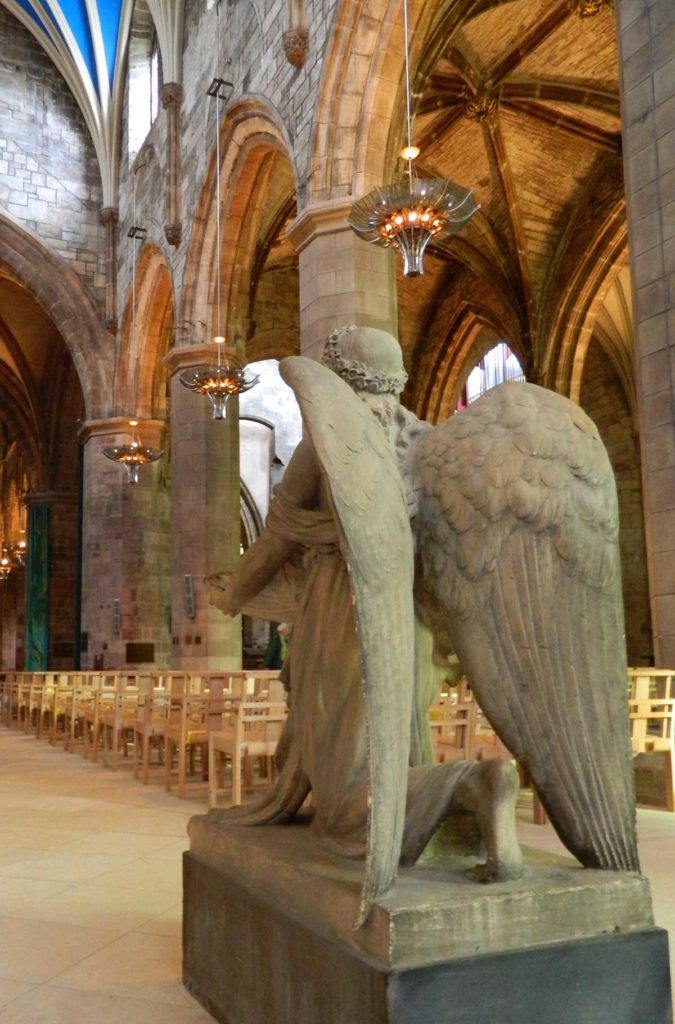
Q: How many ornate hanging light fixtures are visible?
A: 3